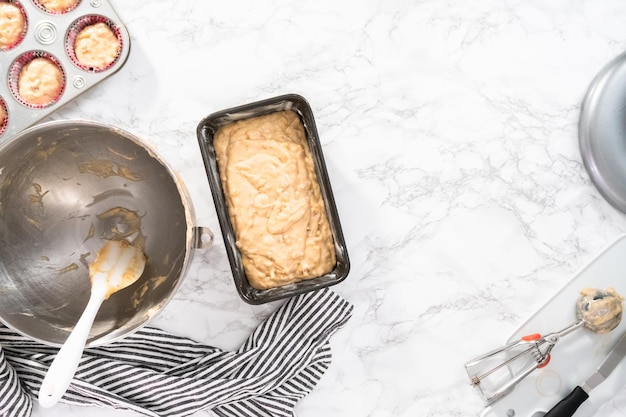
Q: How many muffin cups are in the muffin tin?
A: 5